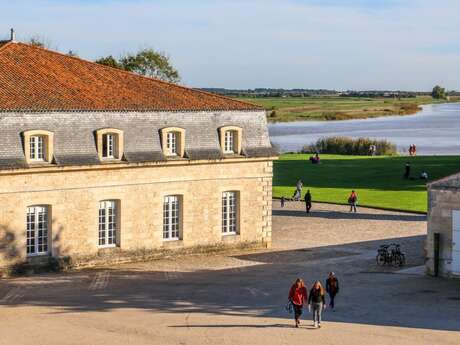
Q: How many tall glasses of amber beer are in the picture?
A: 0